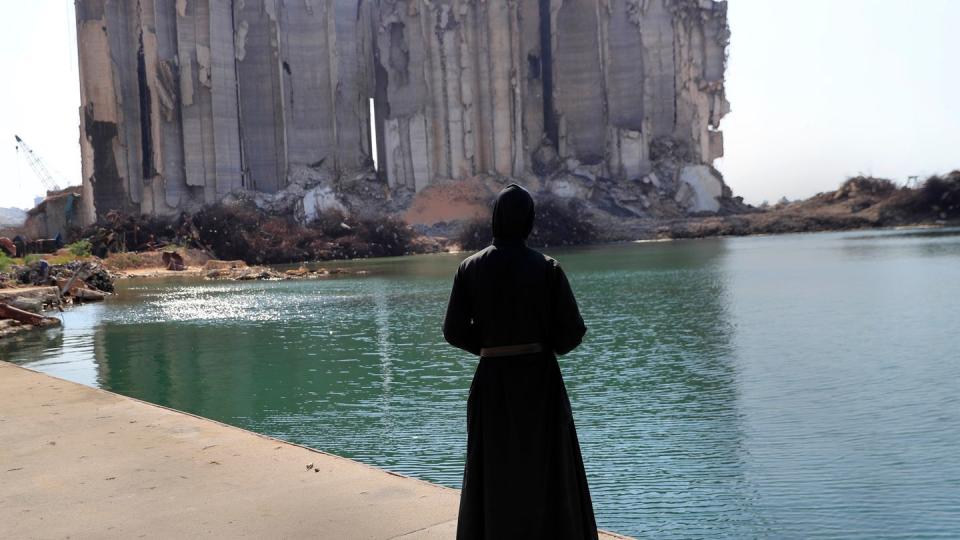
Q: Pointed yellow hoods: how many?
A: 0